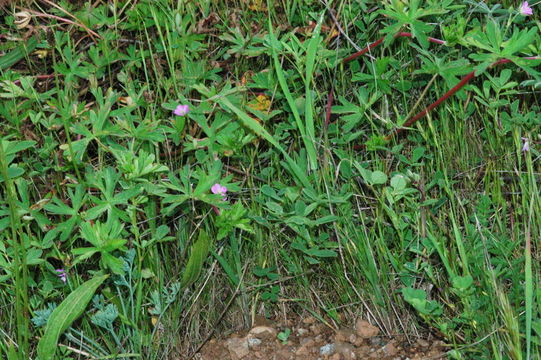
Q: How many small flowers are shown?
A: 5